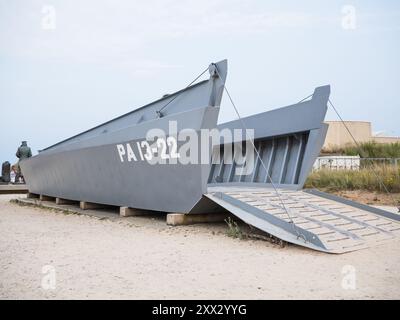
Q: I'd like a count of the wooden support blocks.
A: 6